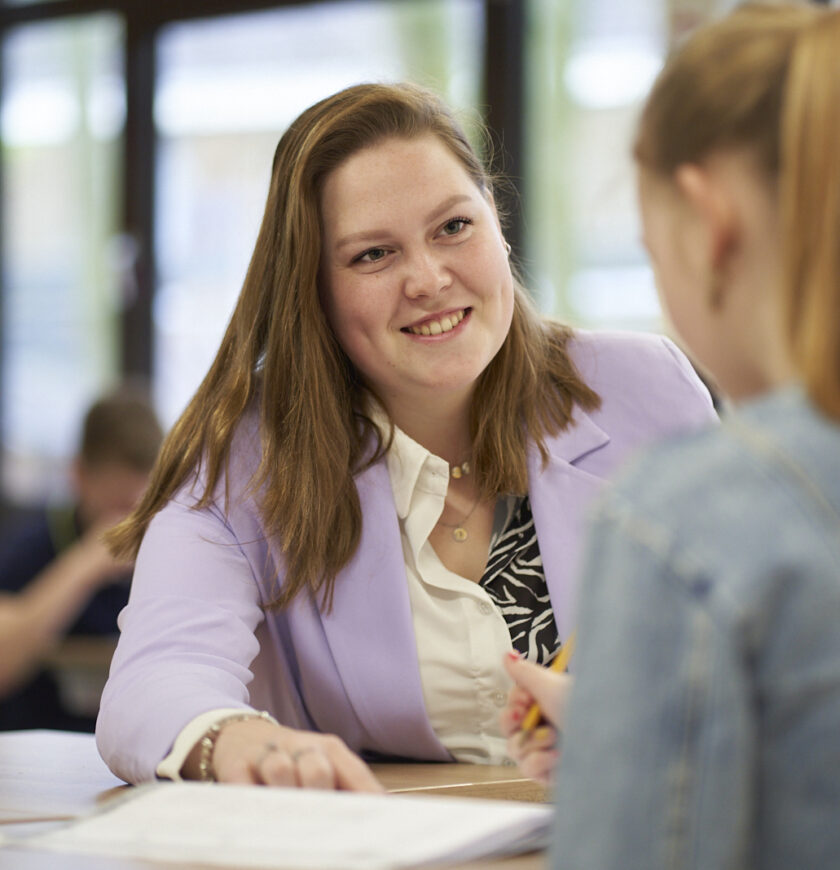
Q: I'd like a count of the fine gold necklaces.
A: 2